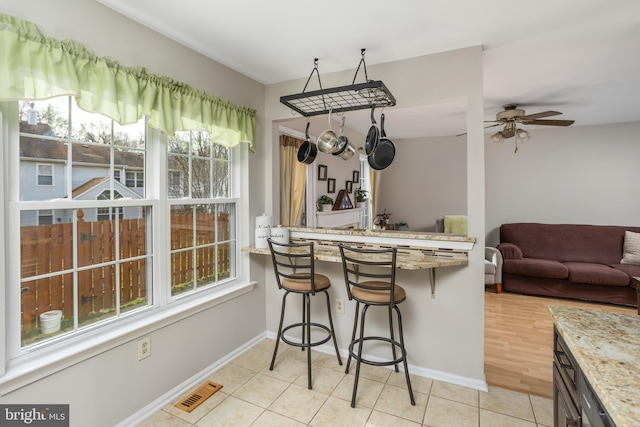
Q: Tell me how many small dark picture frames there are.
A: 4